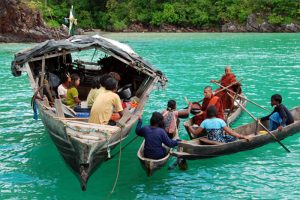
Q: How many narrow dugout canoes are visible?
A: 3